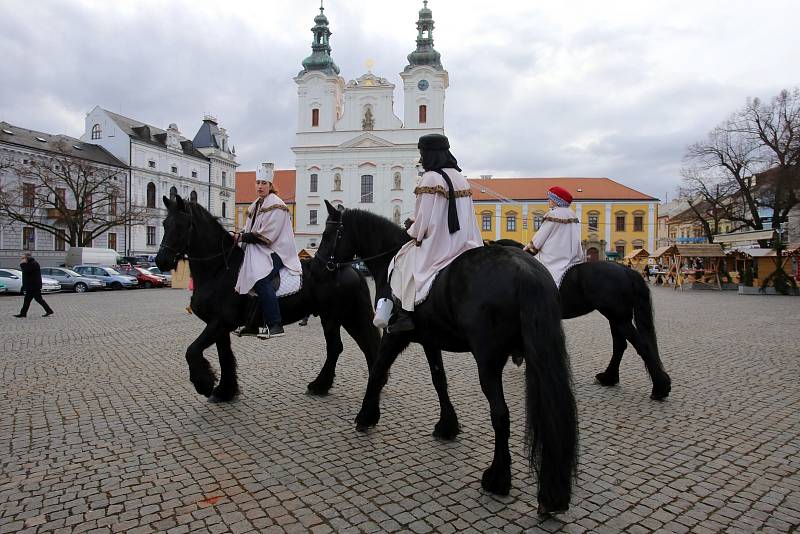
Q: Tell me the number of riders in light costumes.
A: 3